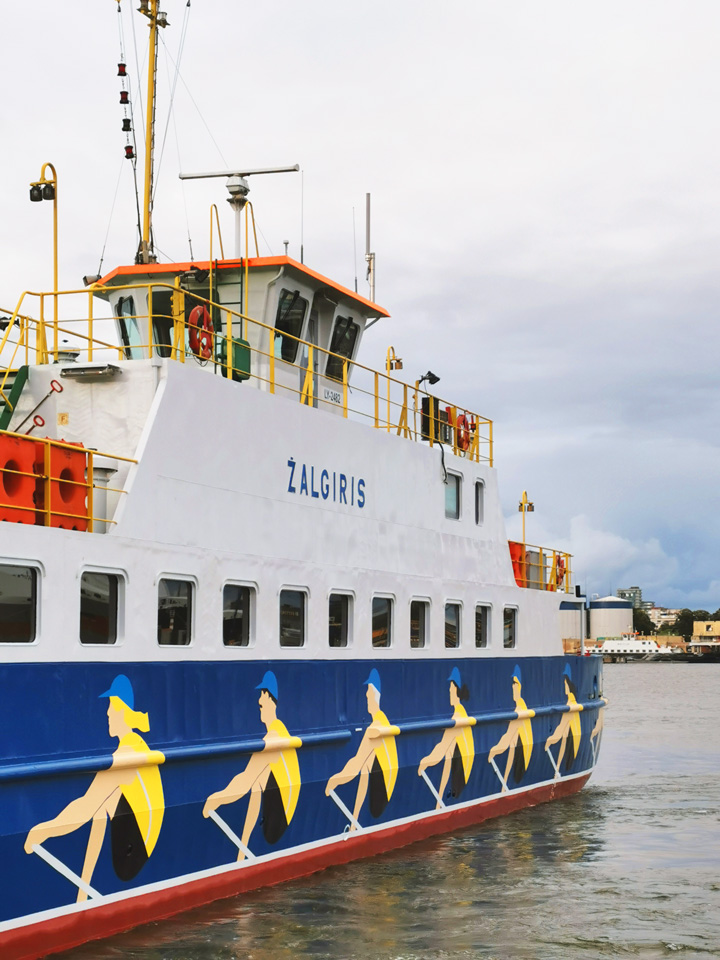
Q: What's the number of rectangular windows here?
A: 13